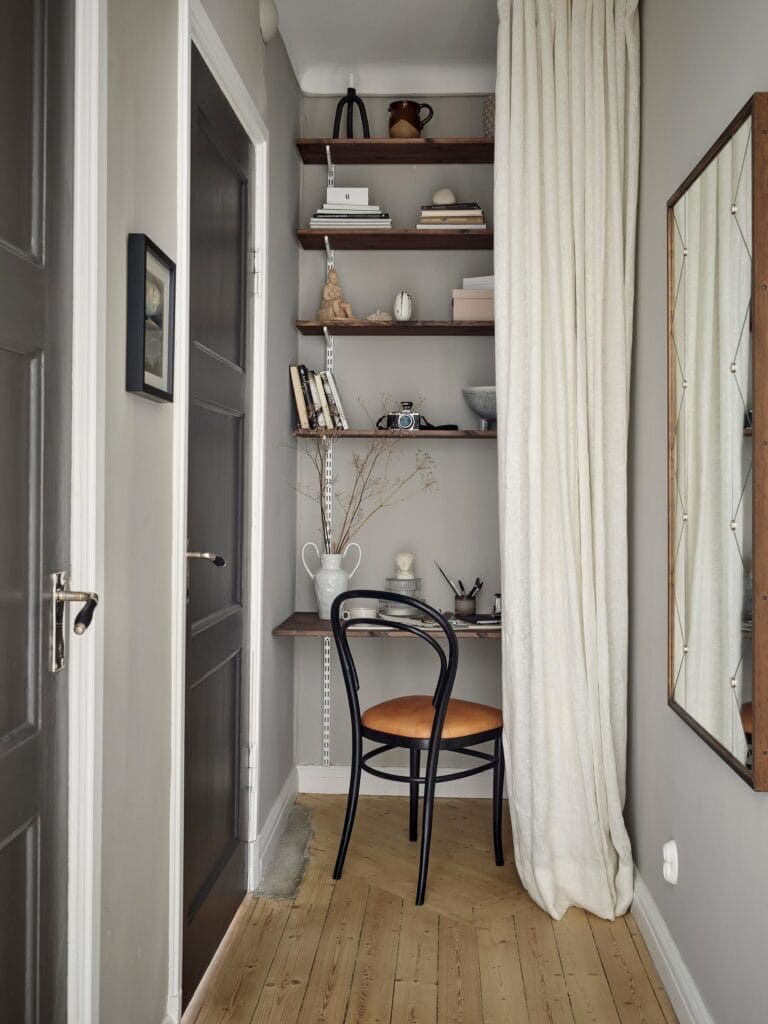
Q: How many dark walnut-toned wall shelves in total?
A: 5